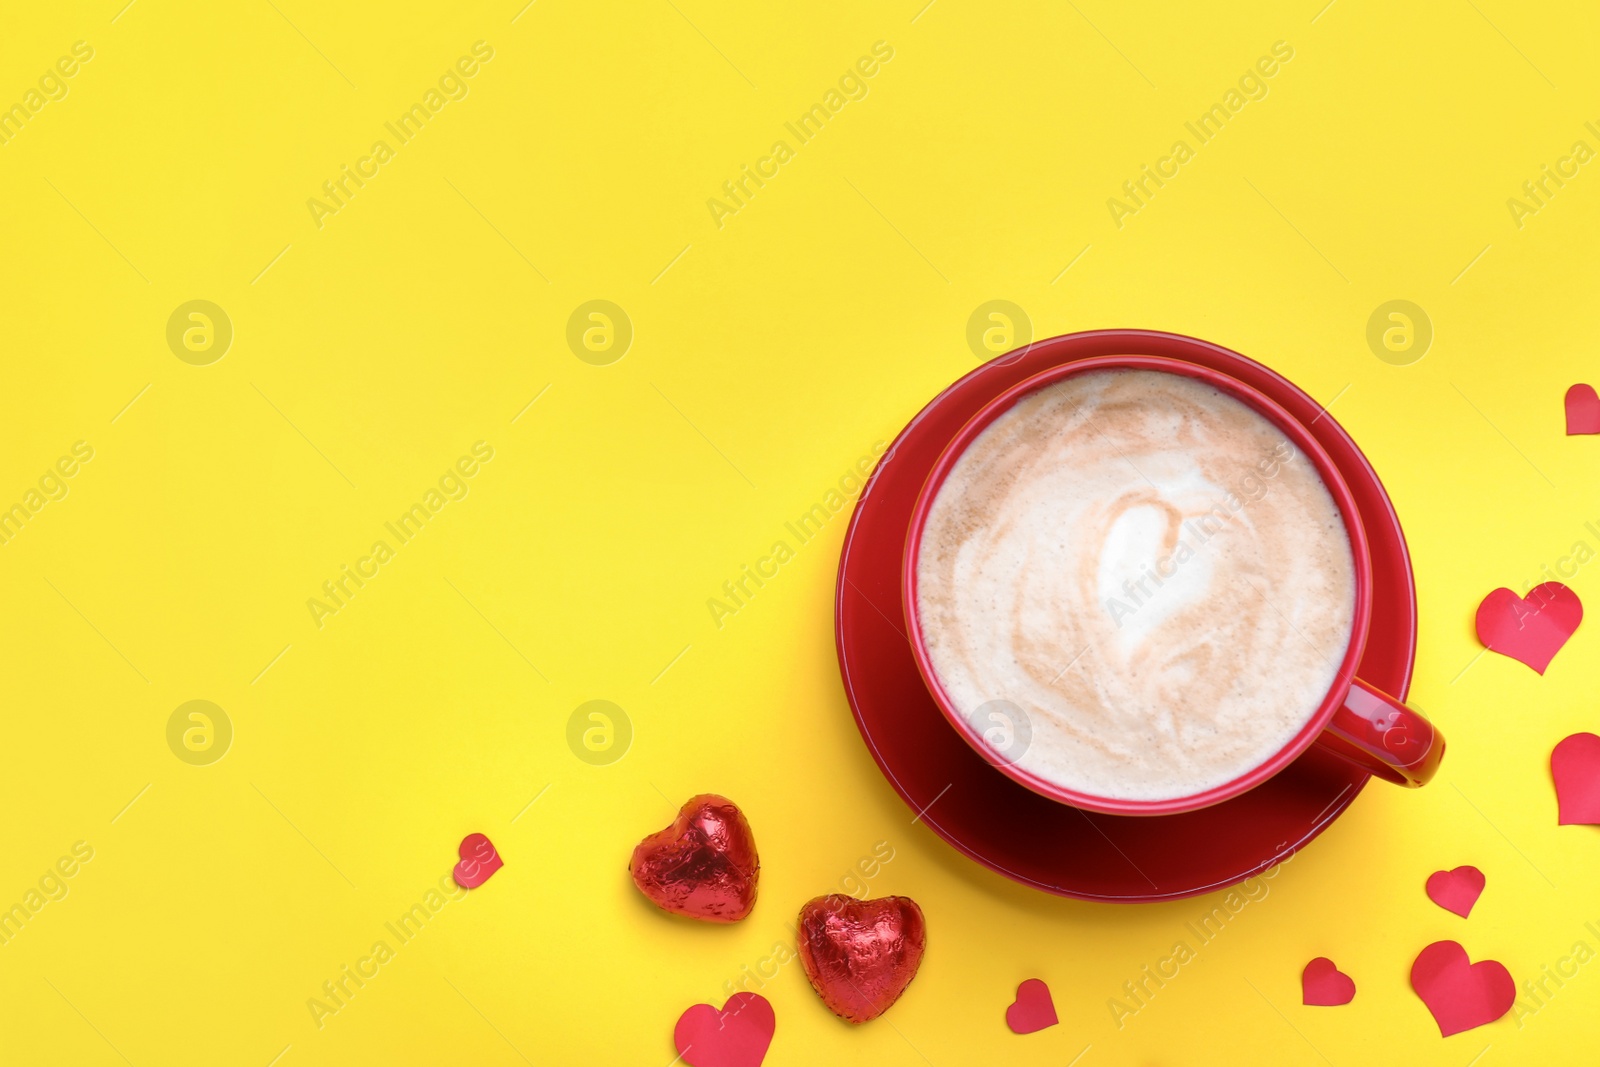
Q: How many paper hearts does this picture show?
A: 9